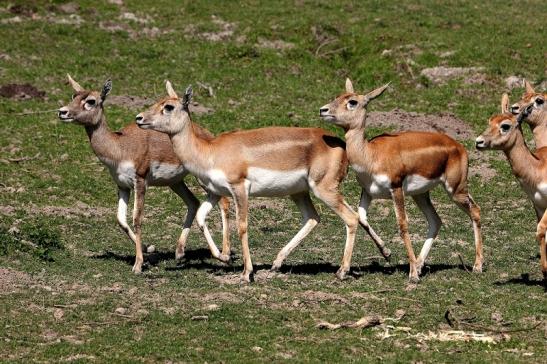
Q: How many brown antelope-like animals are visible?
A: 5